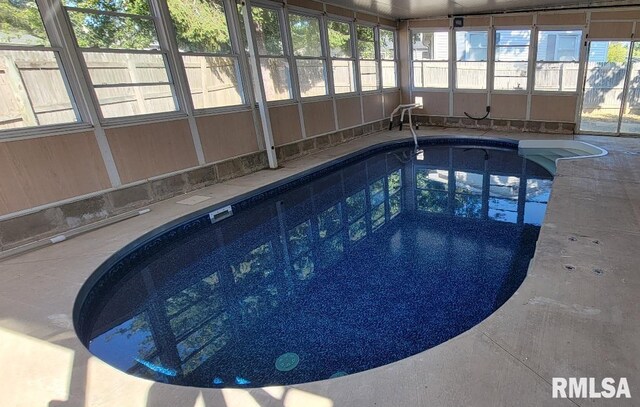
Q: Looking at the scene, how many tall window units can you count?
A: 12